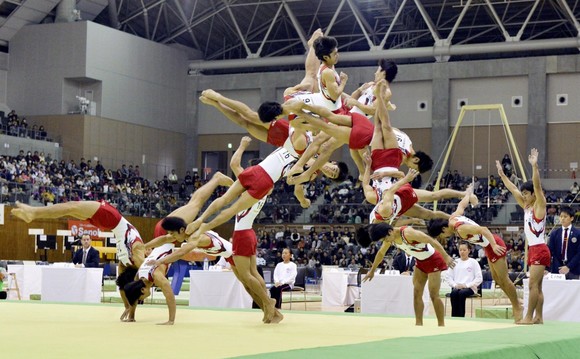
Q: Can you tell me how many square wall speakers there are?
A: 4